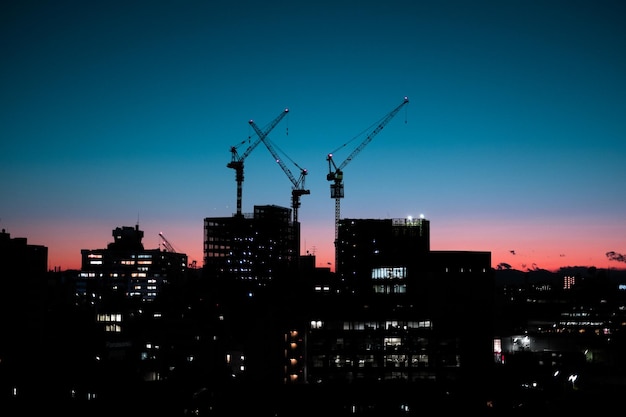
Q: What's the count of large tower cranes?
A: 3